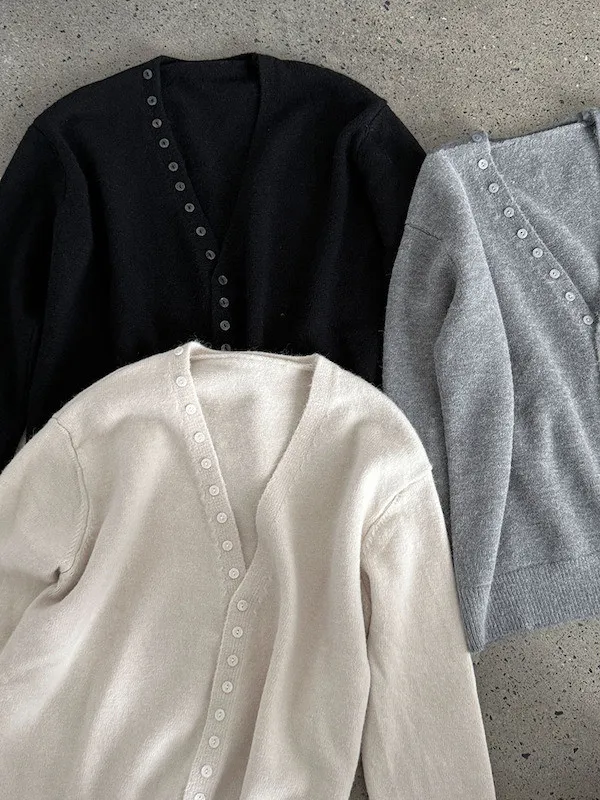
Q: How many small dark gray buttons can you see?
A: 13